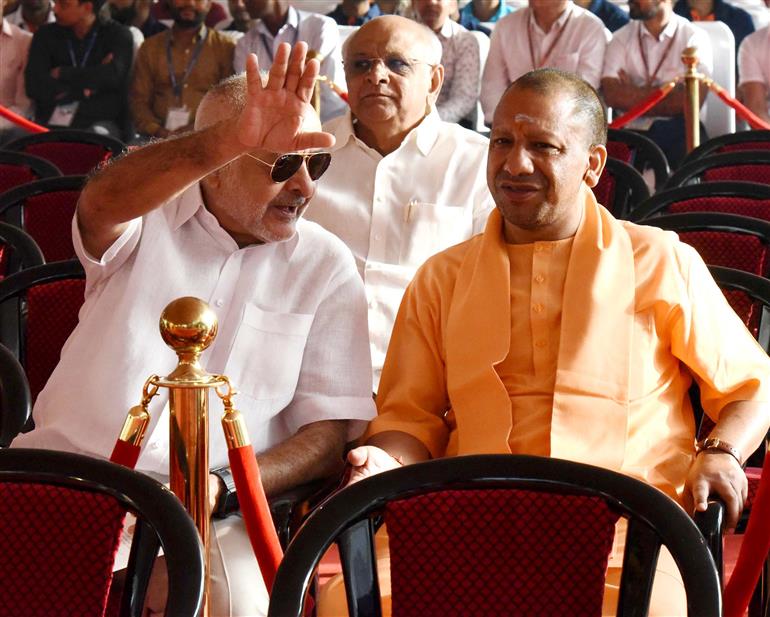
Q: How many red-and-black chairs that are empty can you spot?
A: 15